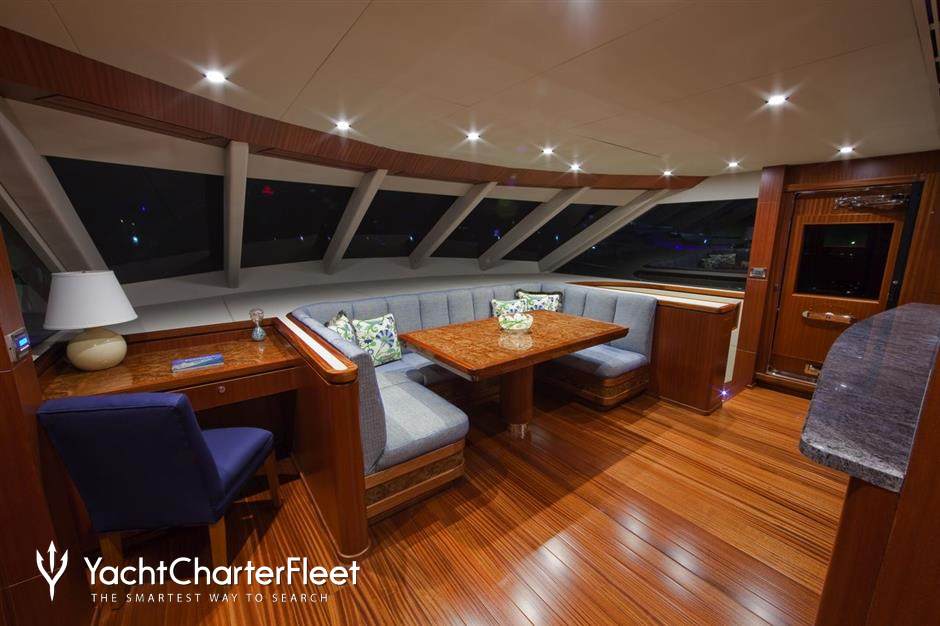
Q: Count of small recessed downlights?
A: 9